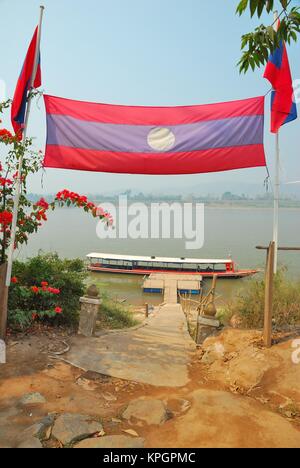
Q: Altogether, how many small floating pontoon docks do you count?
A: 1